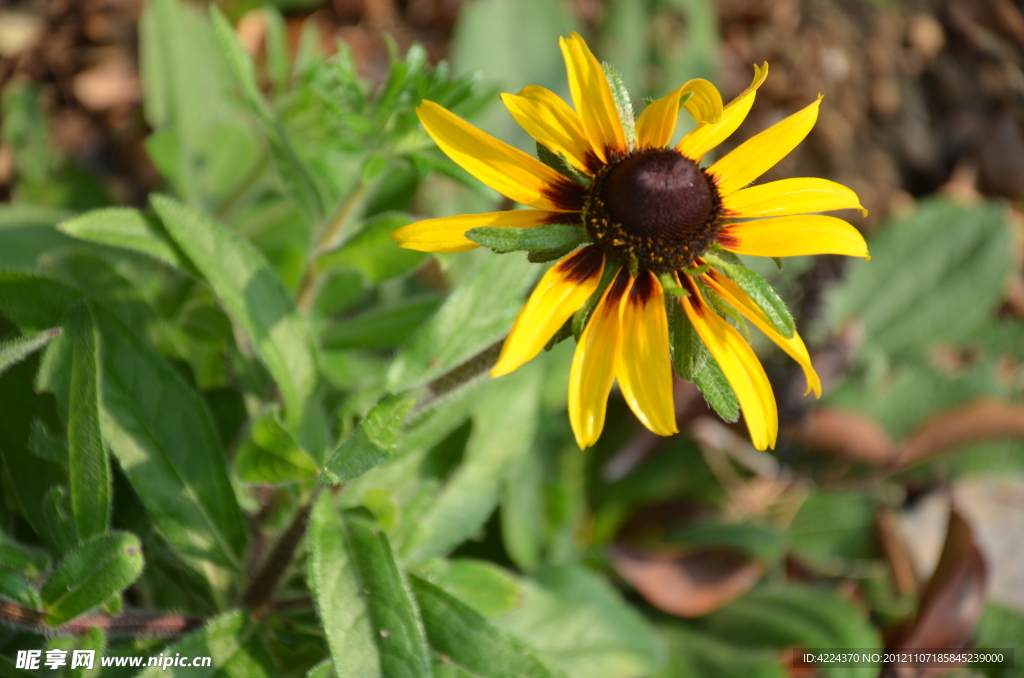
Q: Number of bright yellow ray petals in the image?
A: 14